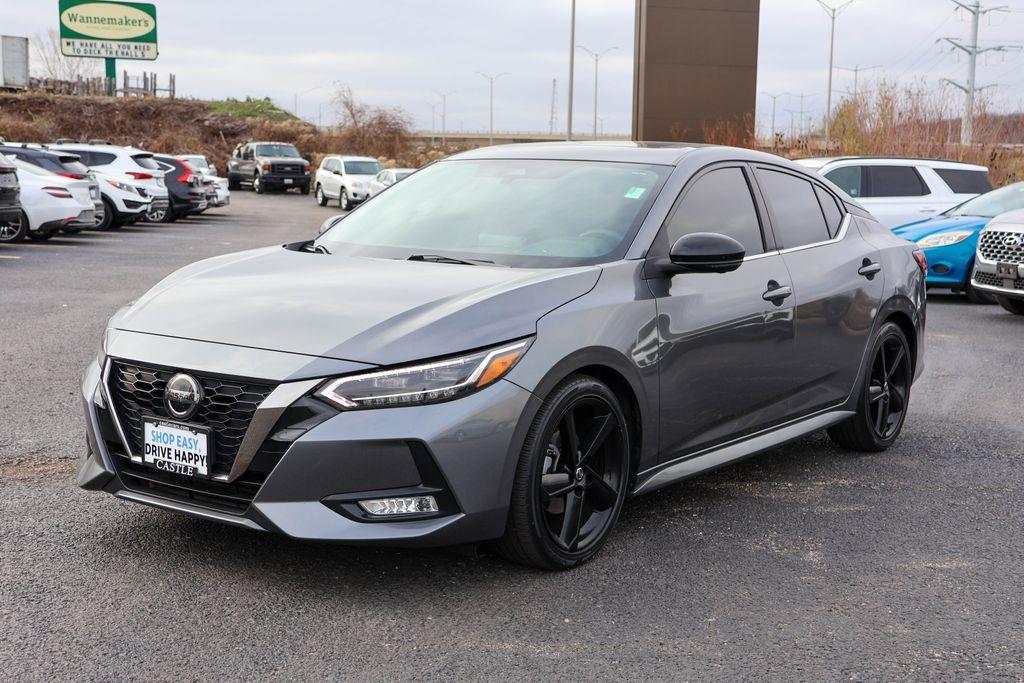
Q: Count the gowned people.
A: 0